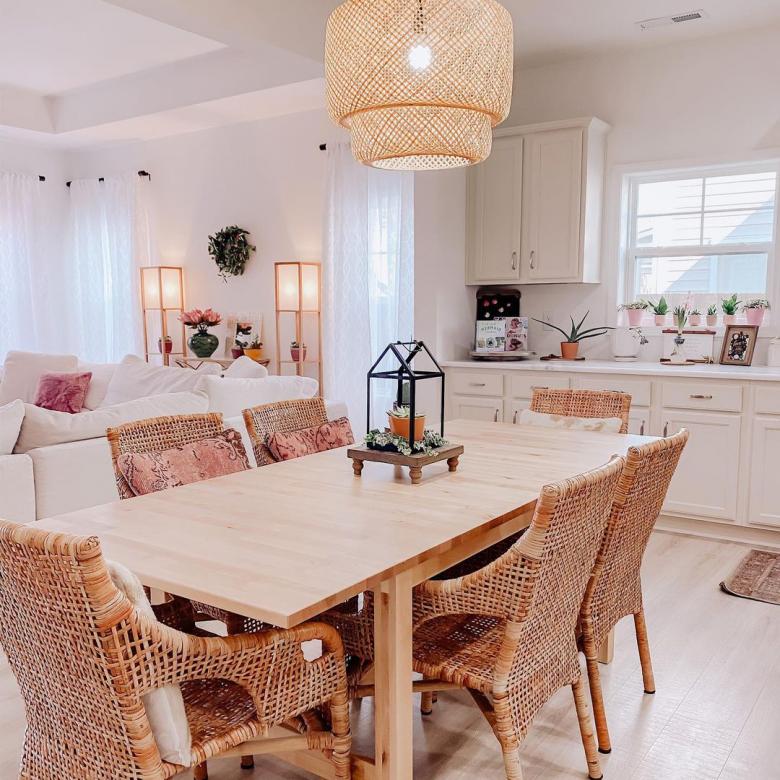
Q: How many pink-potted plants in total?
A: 7